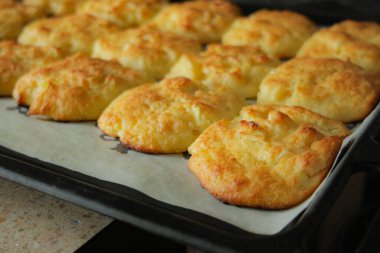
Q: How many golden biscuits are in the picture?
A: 14